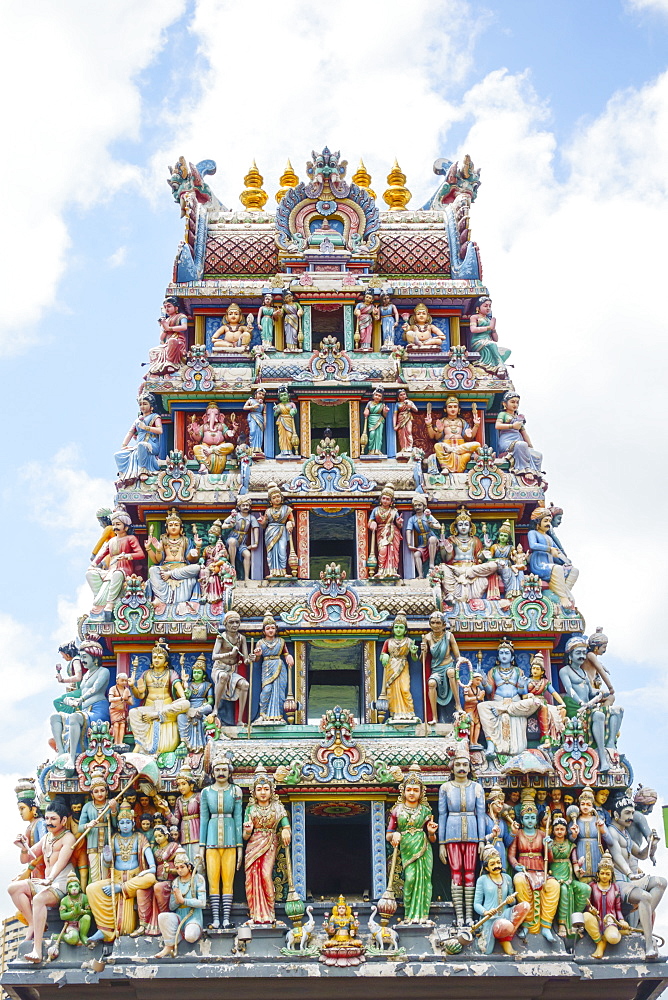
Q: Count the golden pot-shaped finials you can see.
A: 4